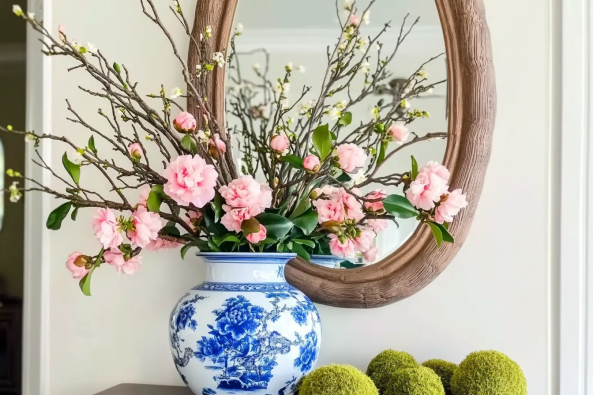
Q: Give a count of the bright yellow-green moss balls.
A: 5